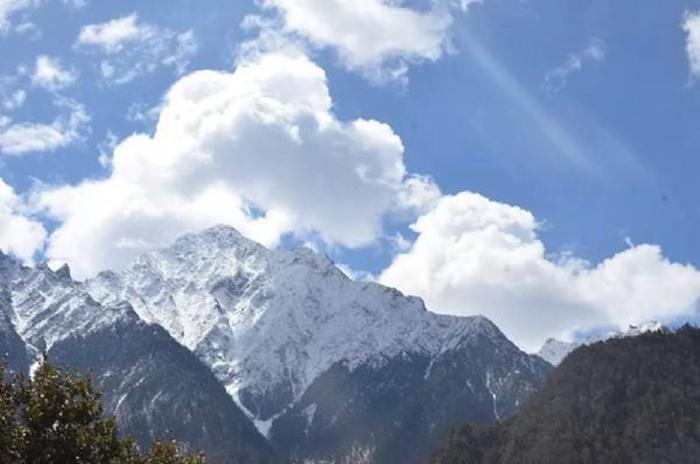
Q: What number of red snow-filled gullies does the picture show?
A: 0